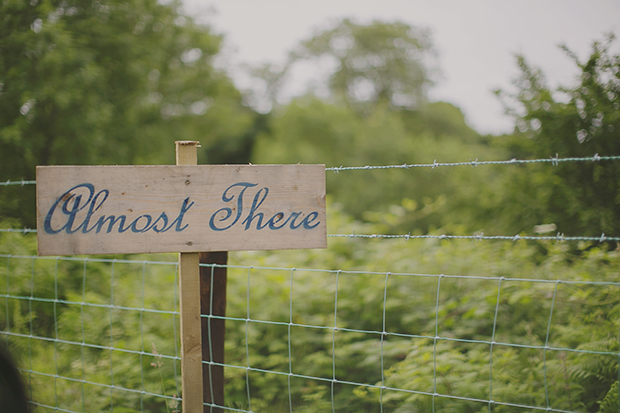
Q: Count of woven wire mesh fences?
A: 1